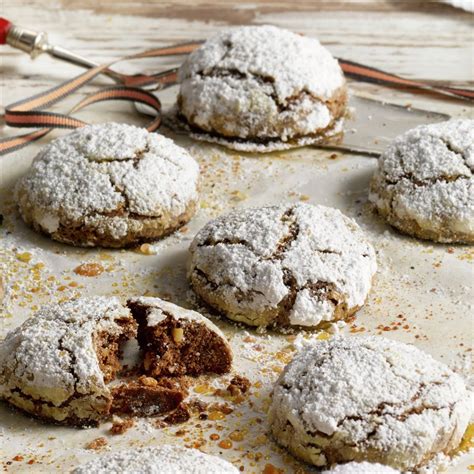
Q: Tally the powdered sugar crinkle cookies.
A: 7